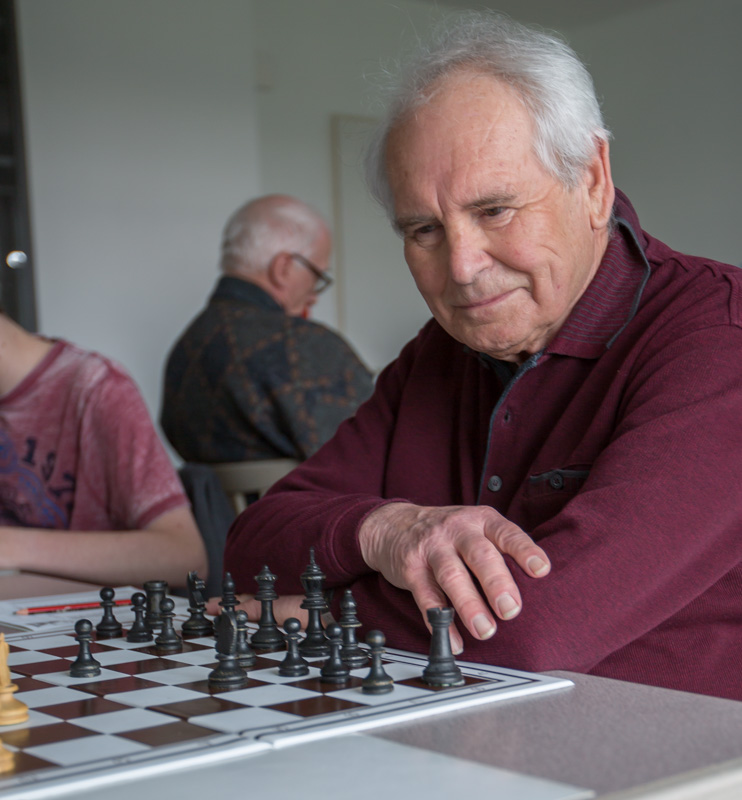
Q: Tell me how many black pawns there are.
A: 8